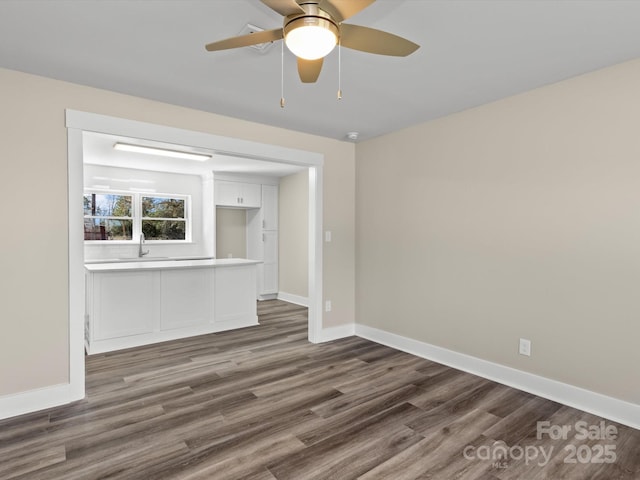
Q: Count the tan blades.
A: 5